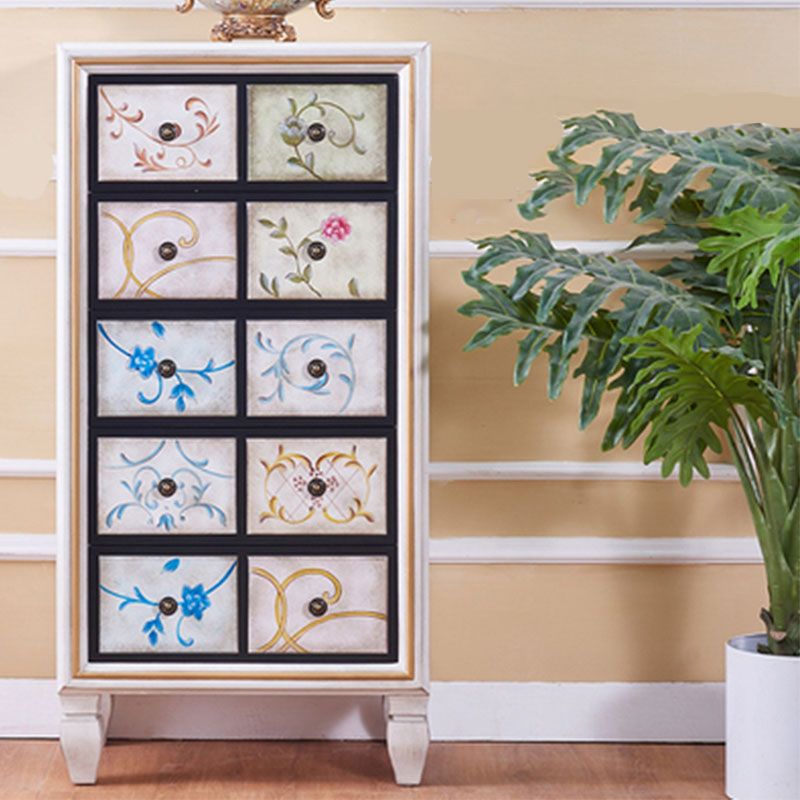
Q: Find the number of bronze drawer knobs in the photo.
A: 10